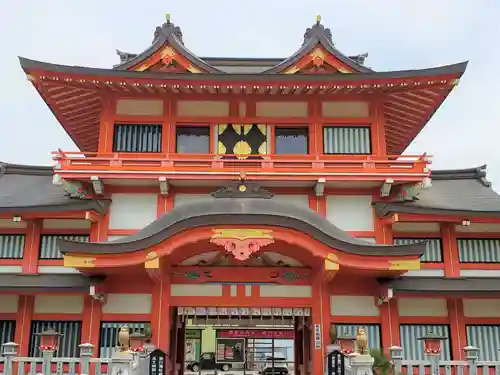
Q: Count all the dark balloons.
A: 0